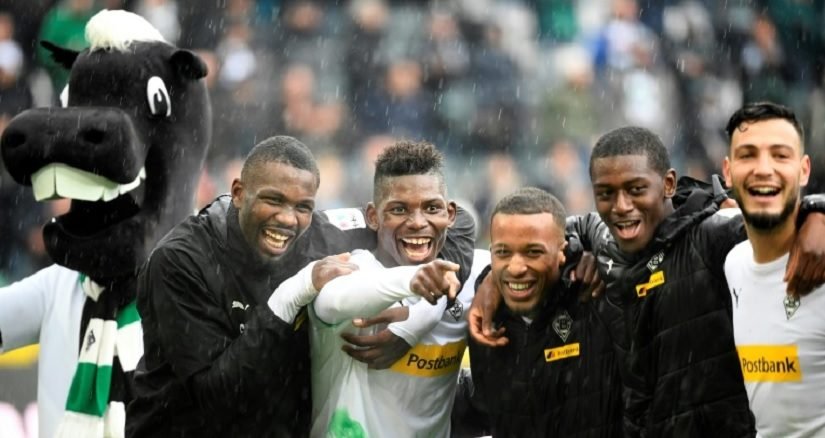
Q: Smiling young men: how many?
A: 5